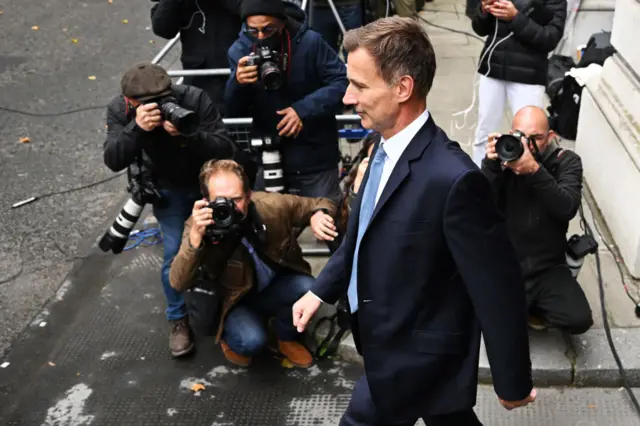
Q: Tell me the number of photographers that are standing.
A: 2